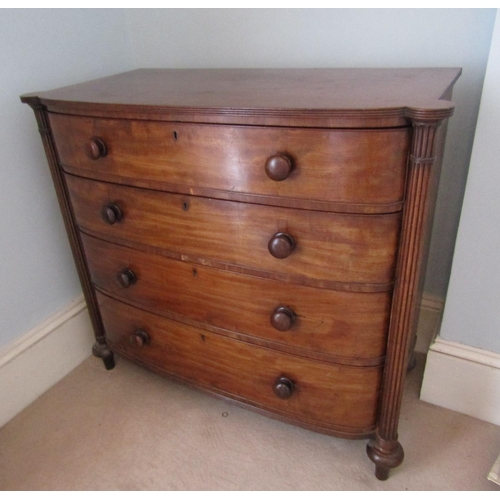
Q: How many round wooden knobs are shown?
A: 8